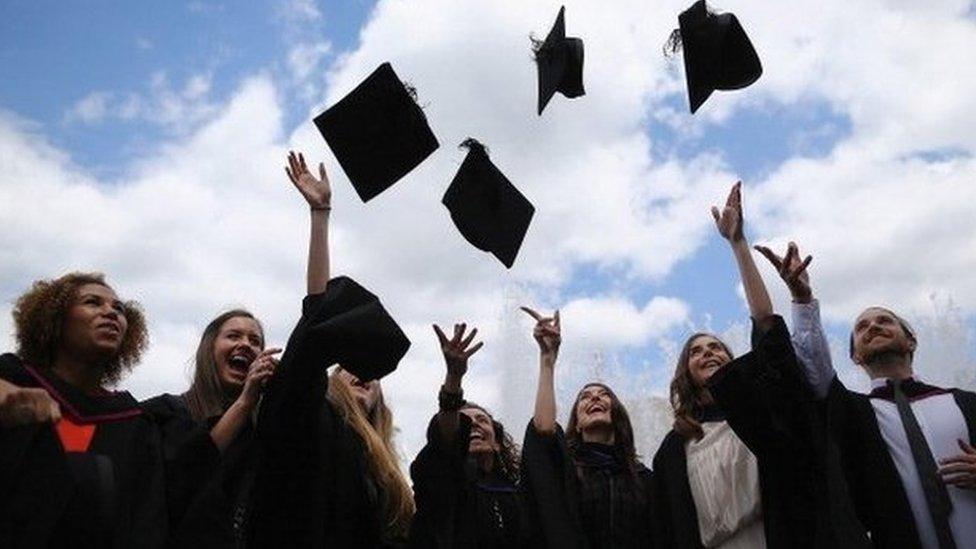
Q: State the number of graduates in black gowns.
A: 7